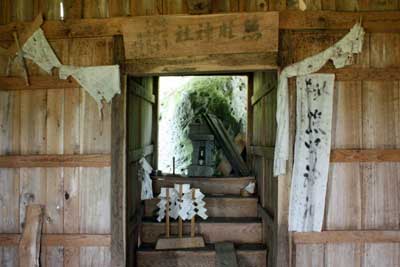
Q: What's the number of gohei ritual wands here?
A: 3